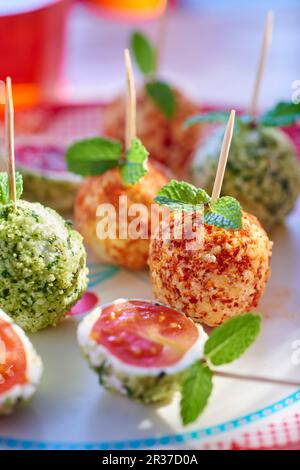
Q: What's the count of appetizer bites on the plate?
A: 8